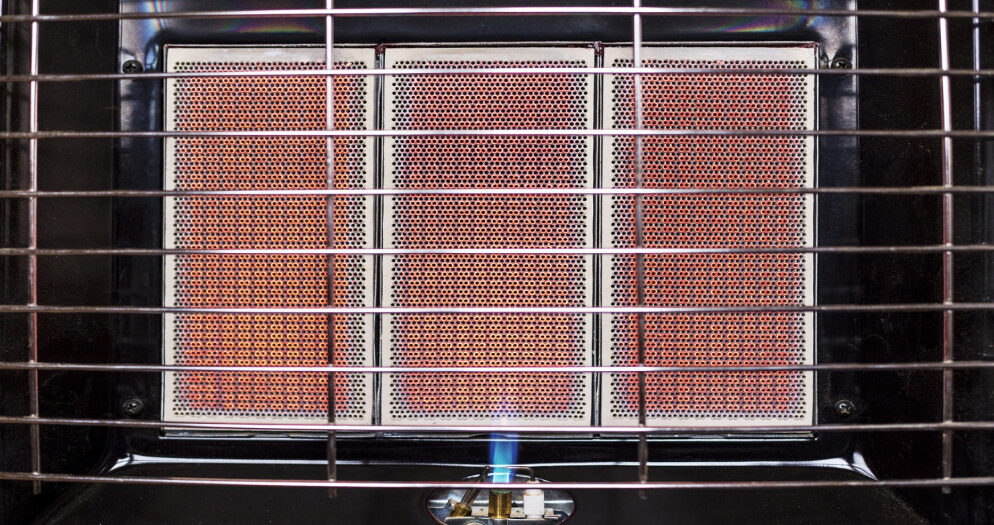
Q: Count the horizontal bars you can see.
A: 9